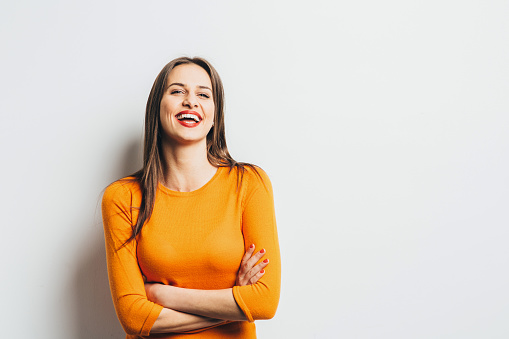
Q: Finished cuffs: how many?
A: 2